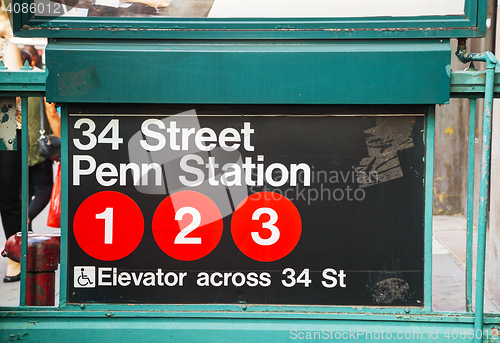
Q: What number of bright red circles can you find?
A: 3